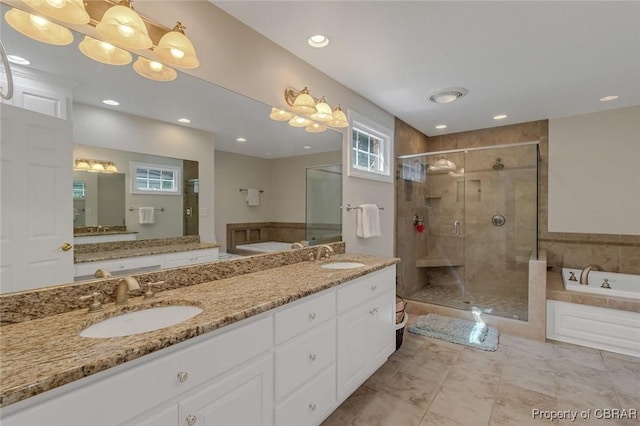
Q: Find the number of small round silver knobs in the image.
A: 8